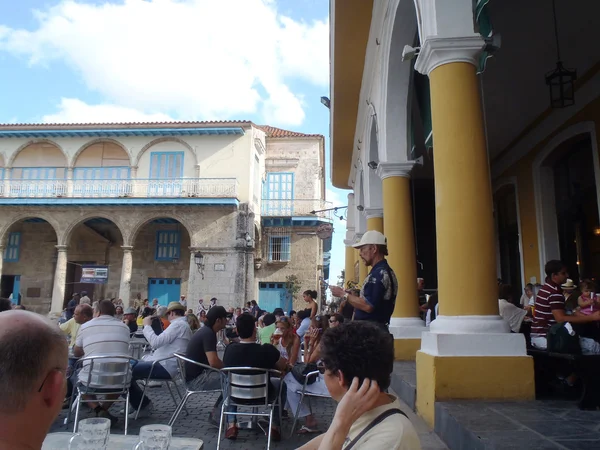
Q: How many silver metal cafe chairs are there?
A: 5